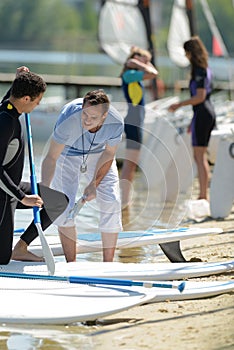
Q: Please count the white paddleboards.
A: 4